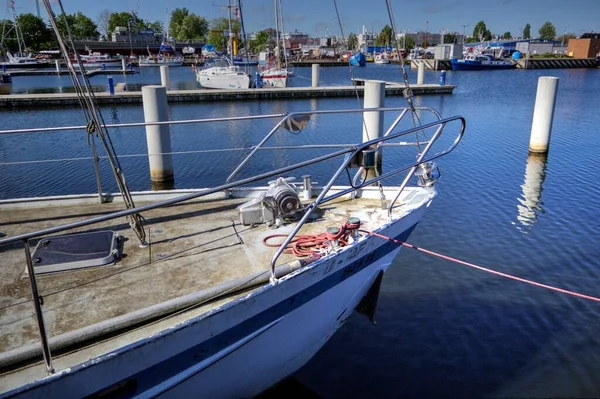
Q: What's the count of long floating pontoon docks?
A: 2